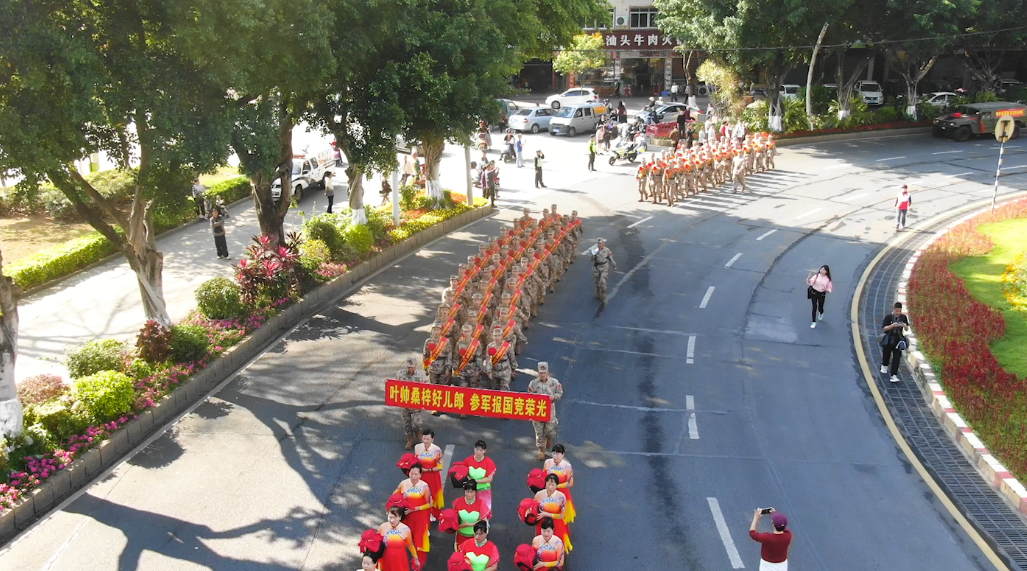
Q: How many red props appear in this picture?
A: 9